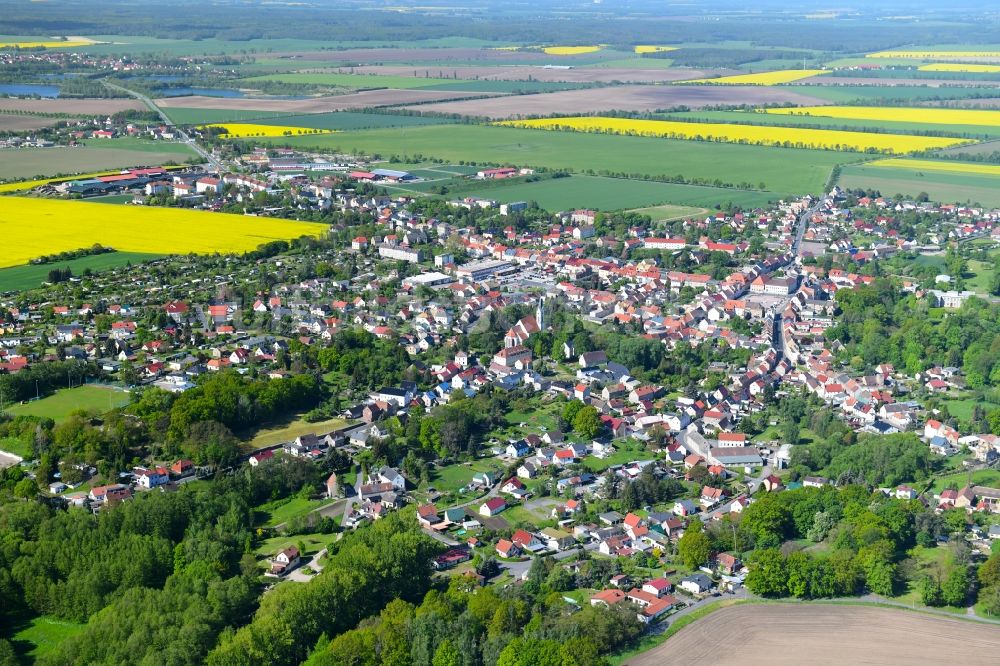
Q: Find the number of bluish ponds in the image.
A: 4